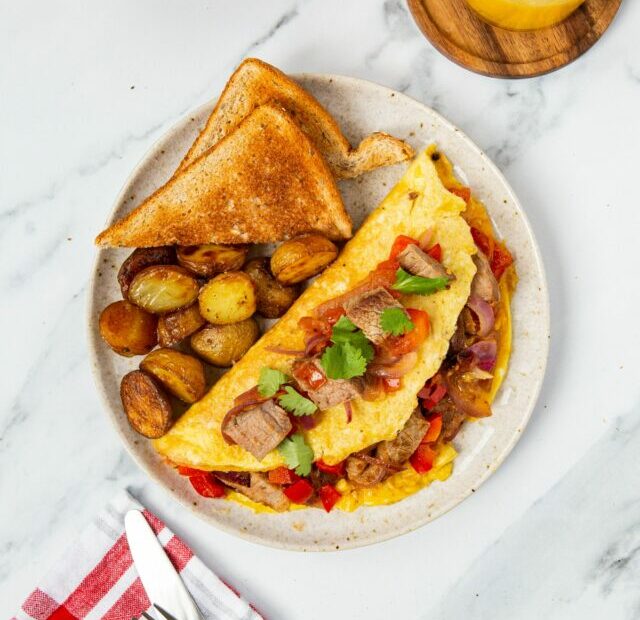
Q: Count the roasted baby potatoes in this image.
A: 11